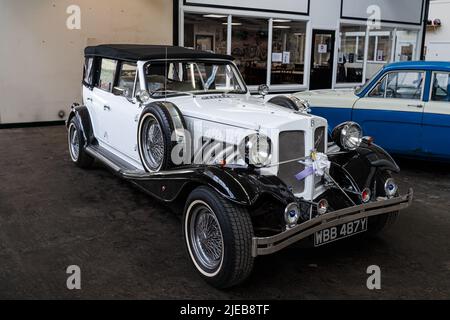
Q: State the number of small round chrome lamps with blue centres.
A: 2